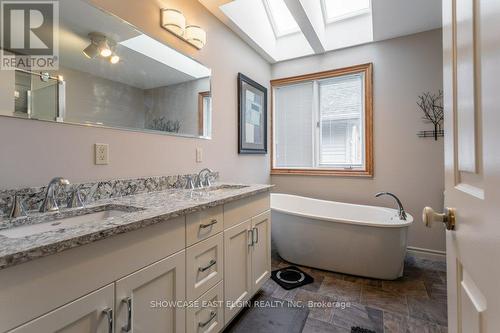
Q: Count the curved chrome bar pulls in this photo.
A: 7